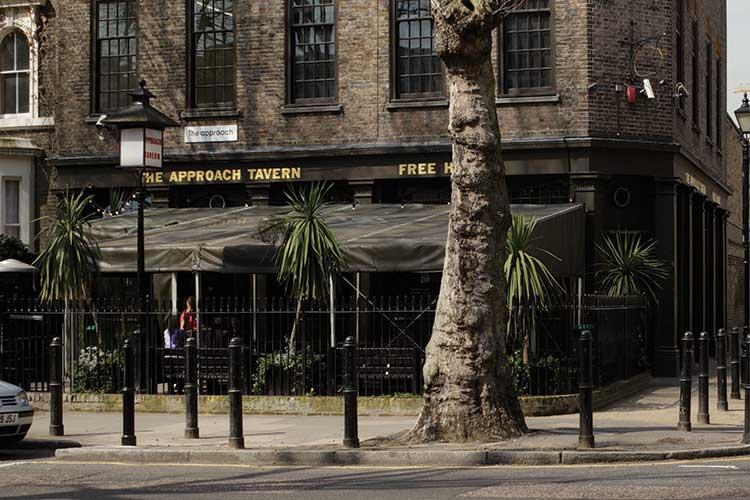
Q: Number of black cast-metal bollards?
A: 11